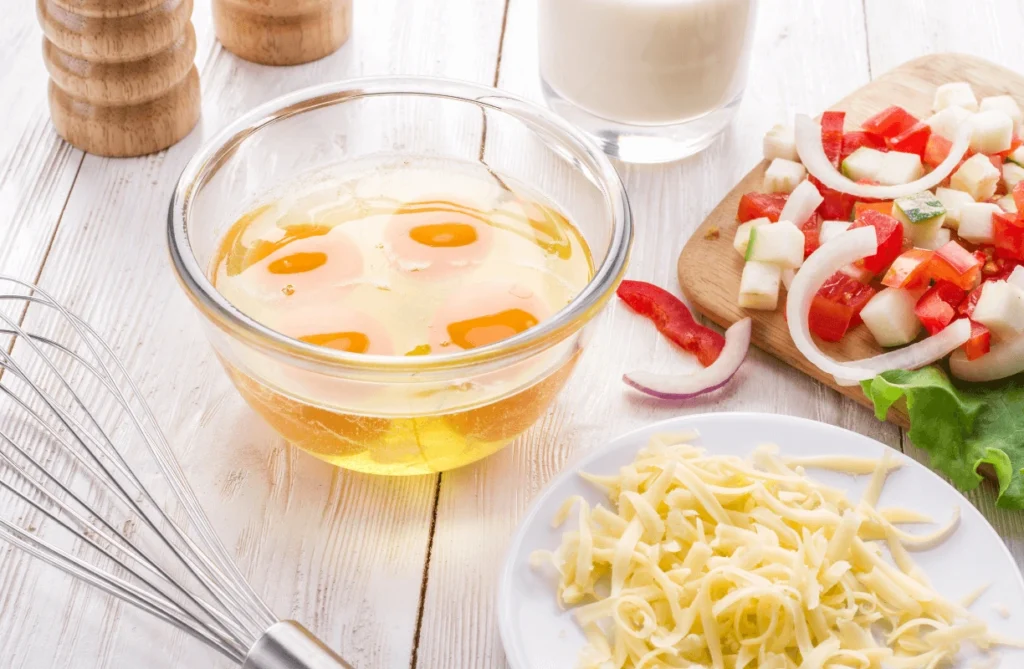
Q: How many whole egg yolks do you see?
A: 4